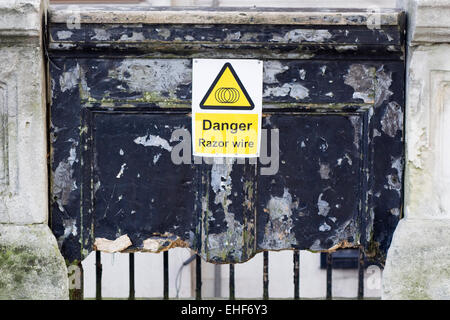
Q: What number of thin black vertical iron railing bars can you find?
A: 9